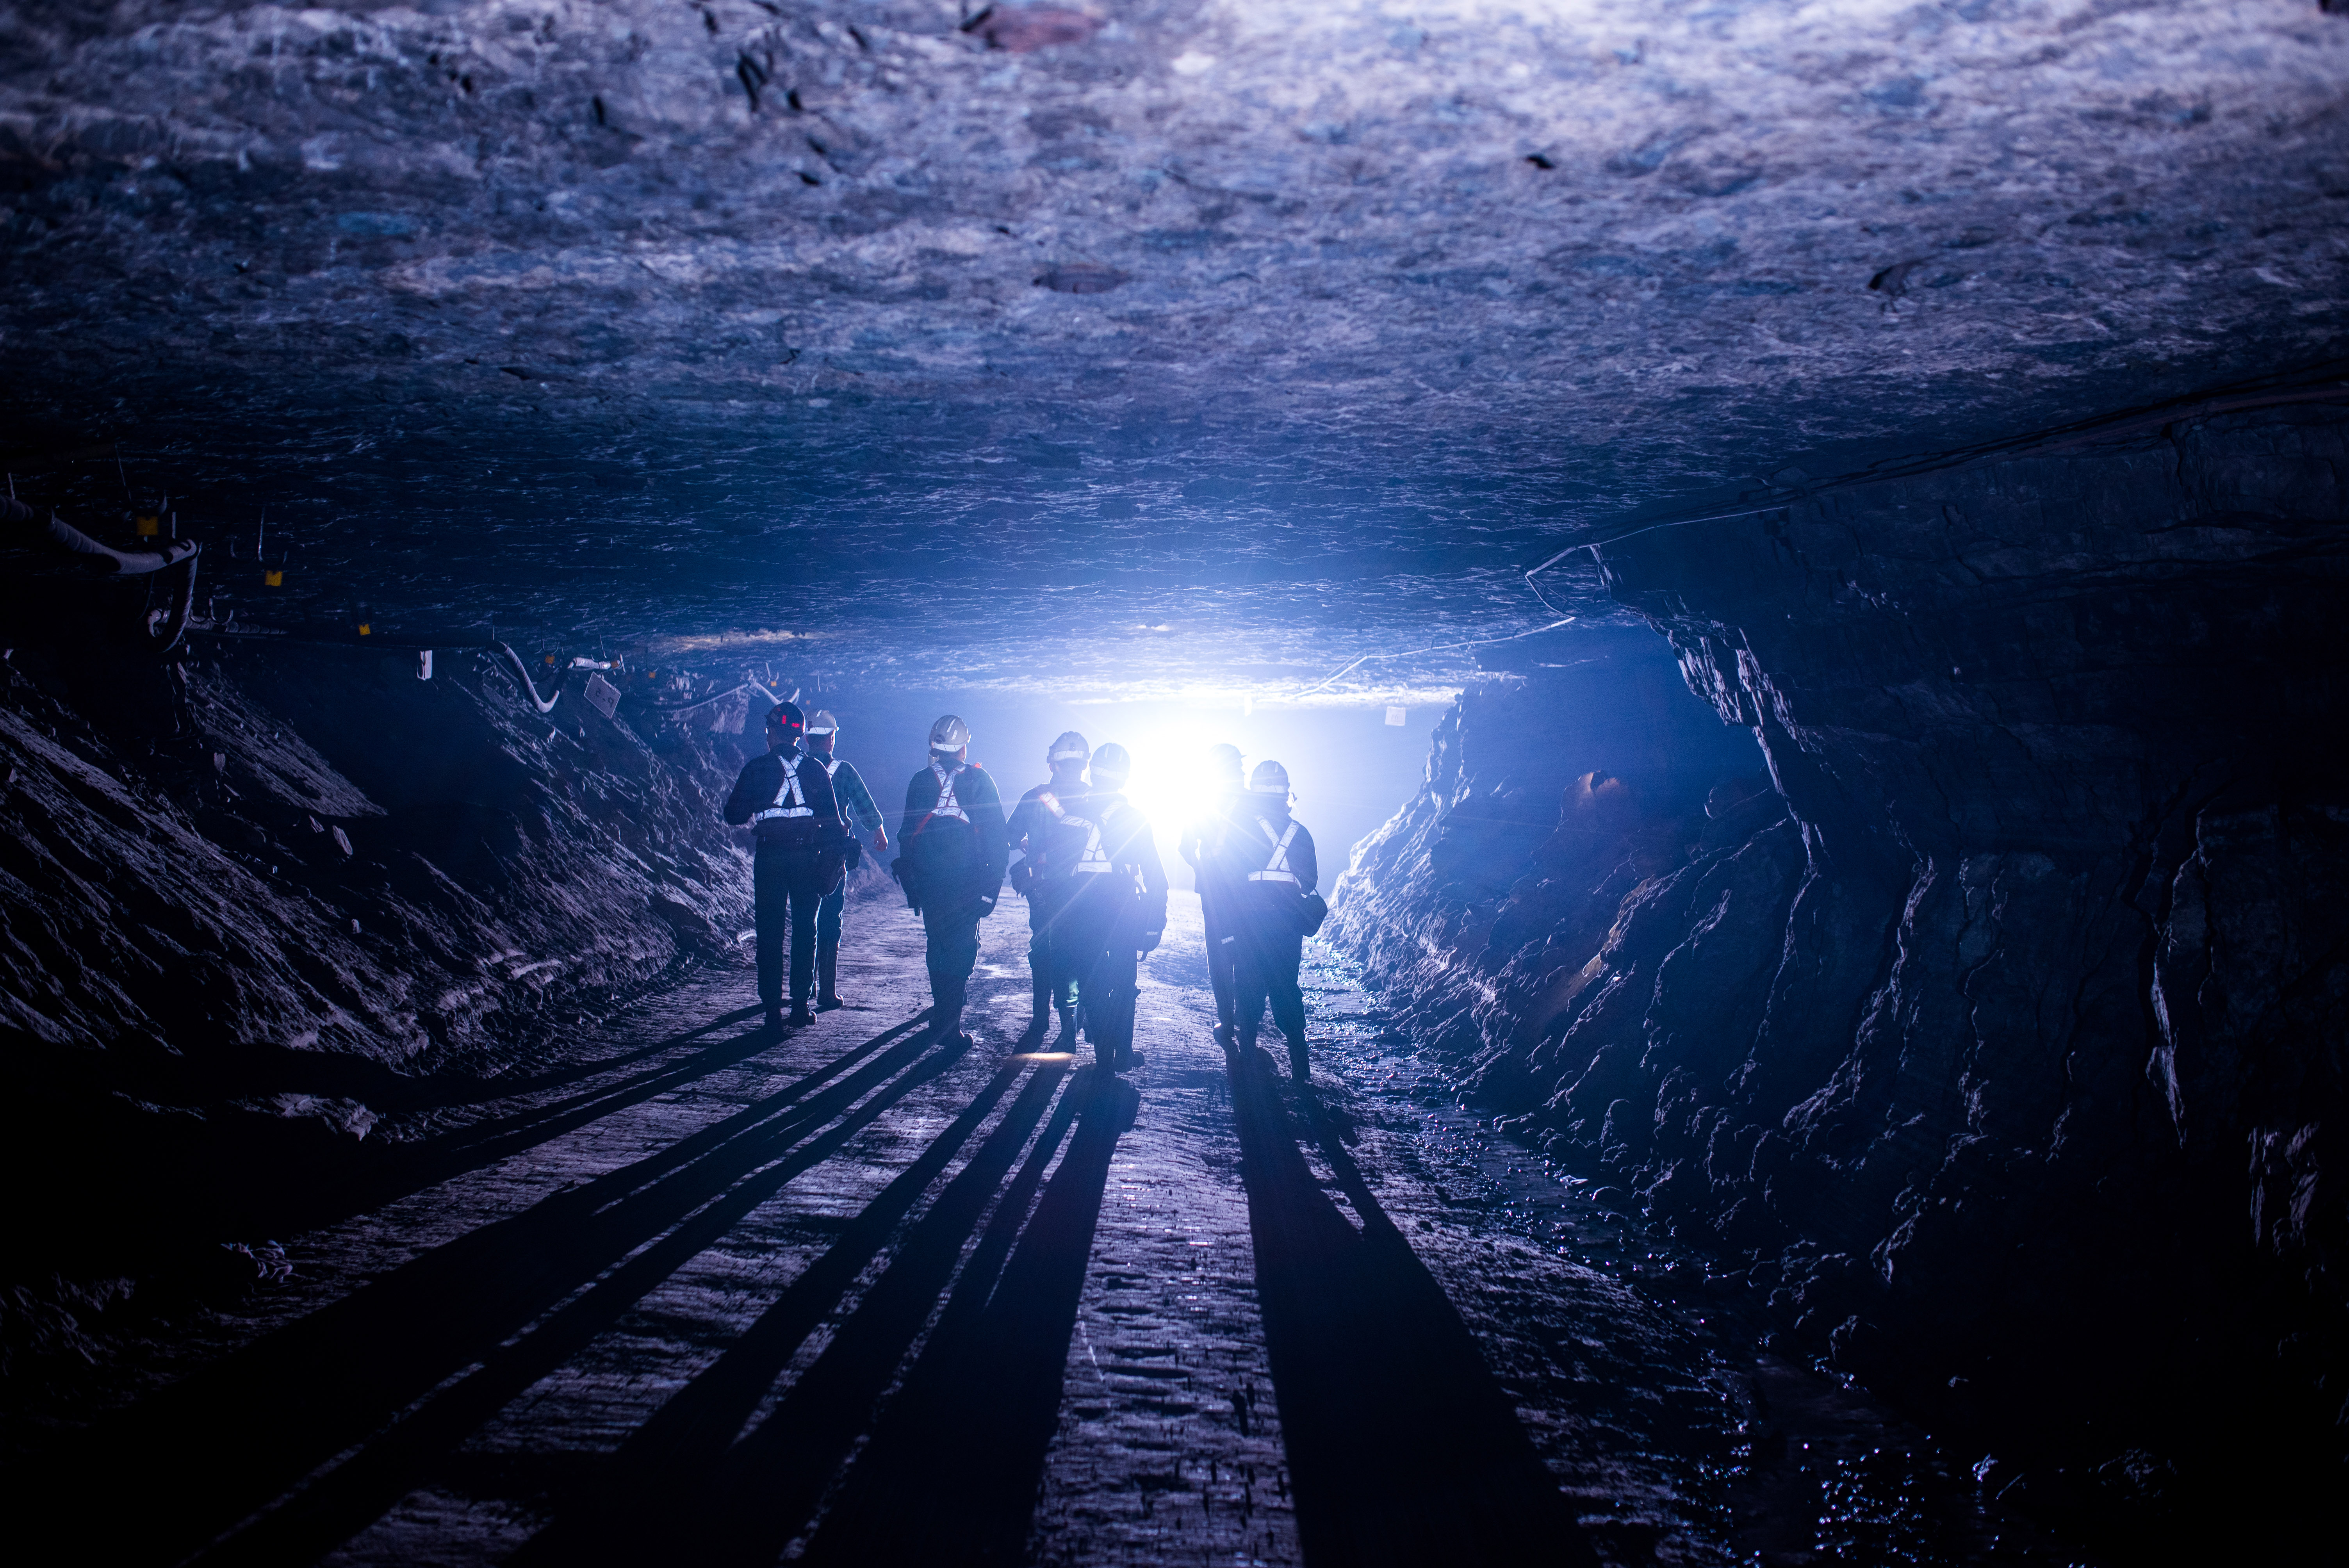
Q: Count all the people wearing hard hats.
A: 7